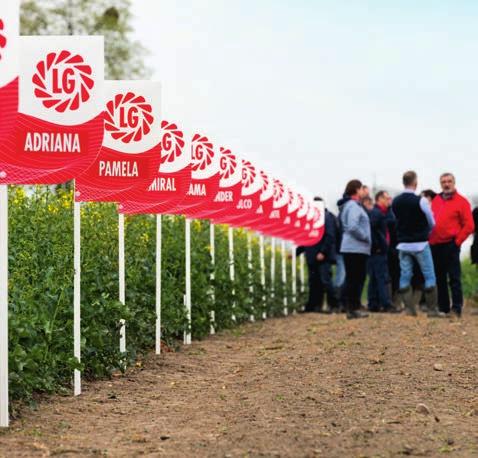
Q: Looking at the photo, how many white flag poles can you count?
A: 13